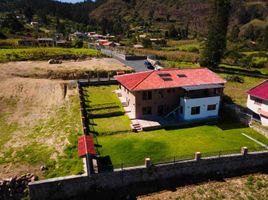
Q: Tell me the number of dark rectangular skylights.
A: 3